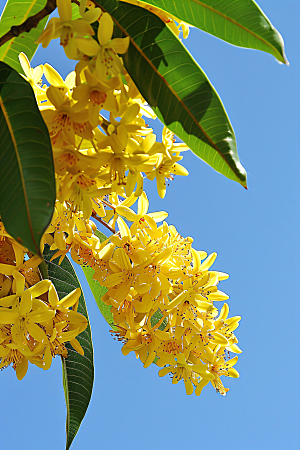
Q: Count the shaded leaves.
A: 3